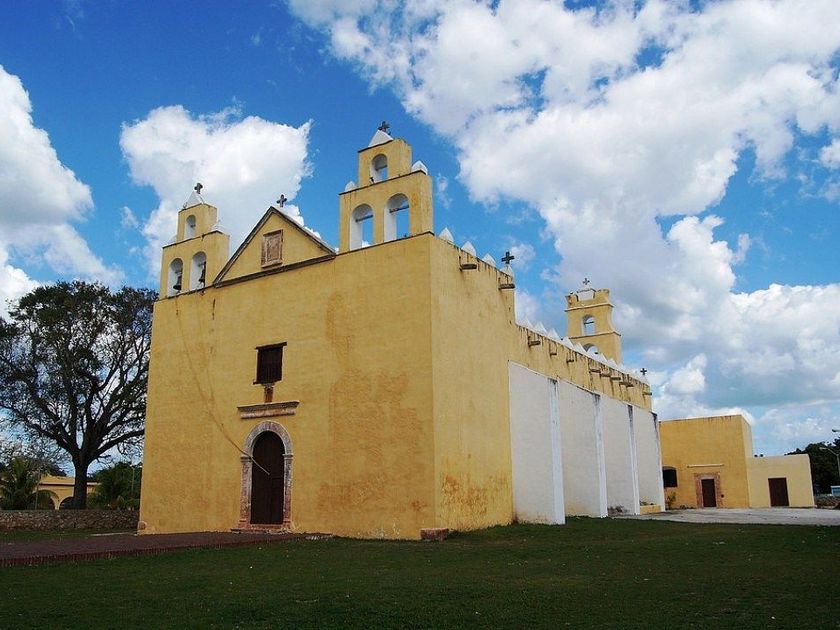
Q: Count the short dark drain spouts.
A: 11